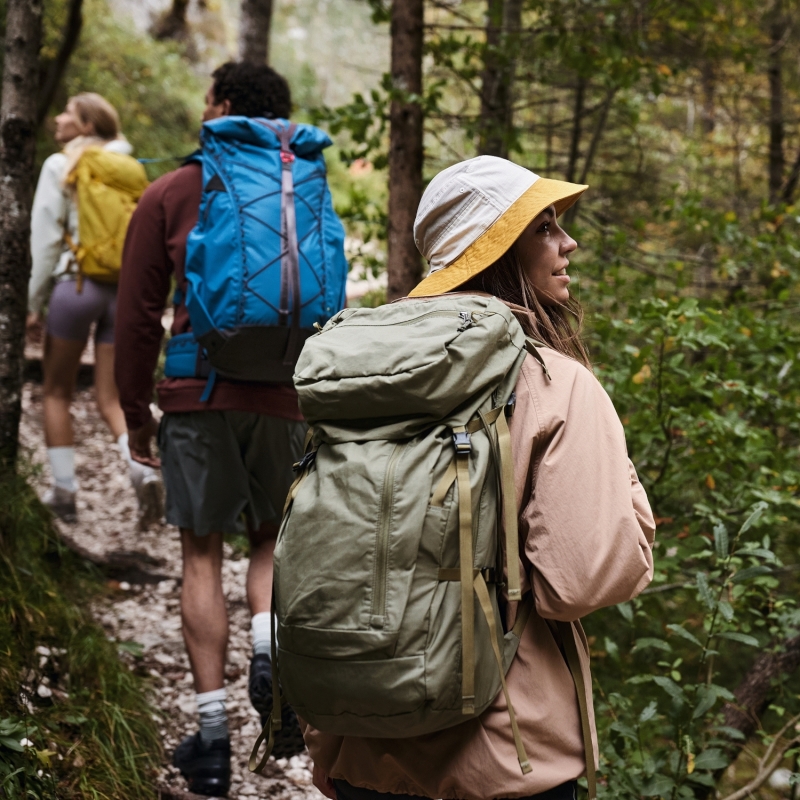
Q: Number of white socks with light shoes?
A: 2